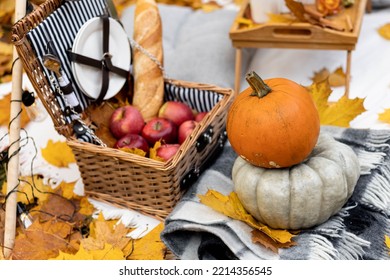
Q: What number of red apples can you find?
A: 7